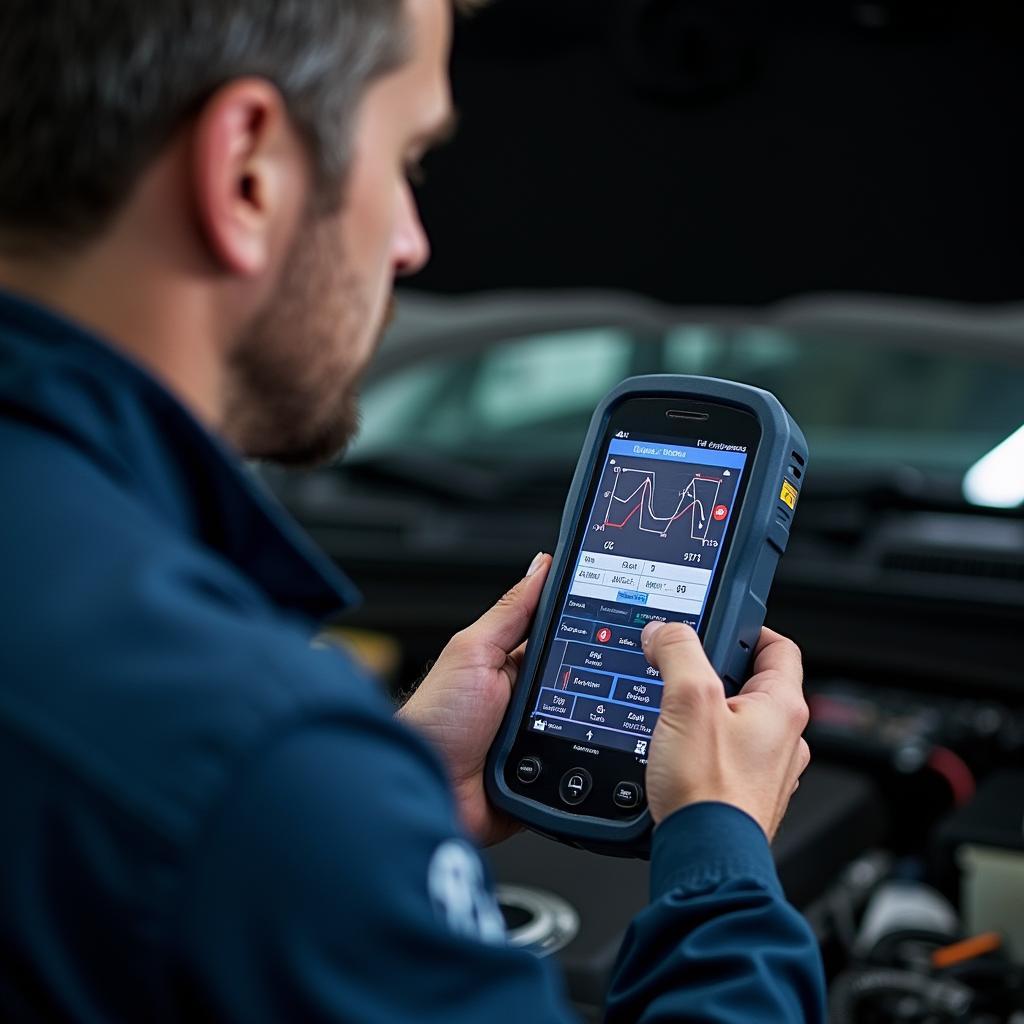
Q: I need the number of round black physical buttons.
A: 3